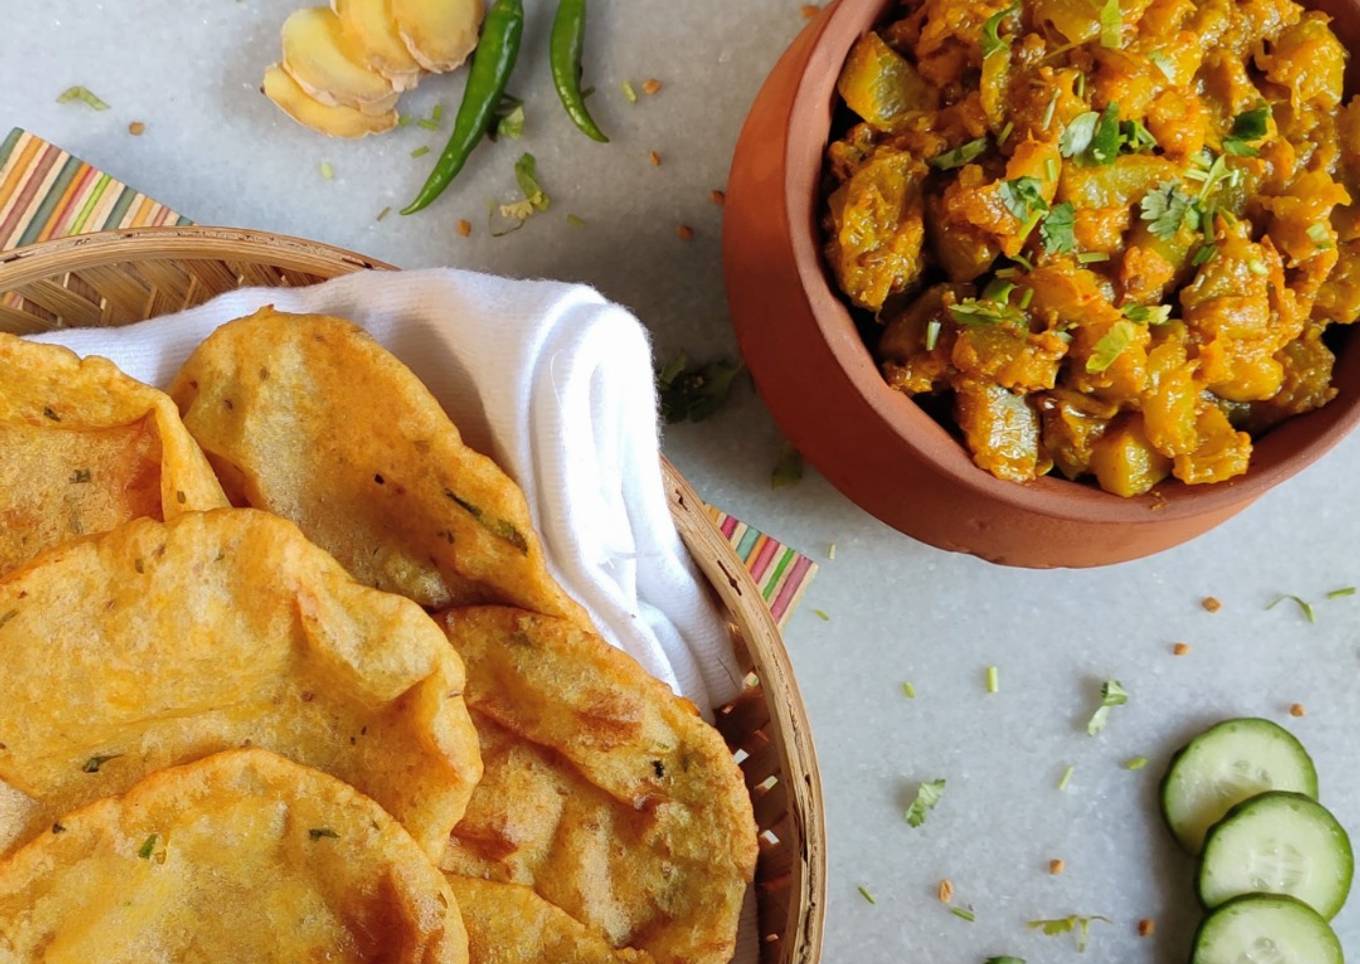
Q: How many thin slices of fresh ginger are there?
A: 4